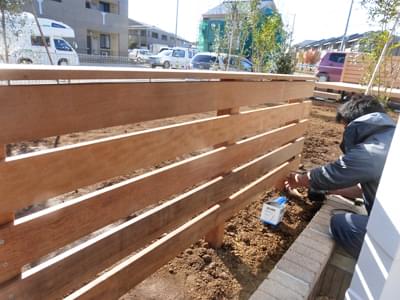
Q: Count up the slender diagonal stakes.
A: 2